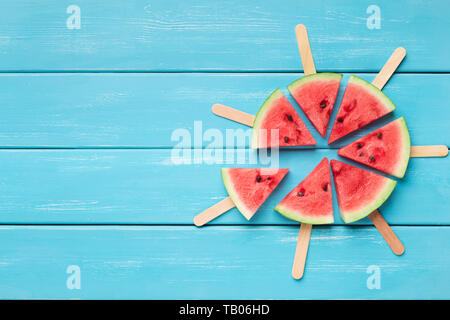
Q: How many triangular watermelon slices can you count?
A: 7